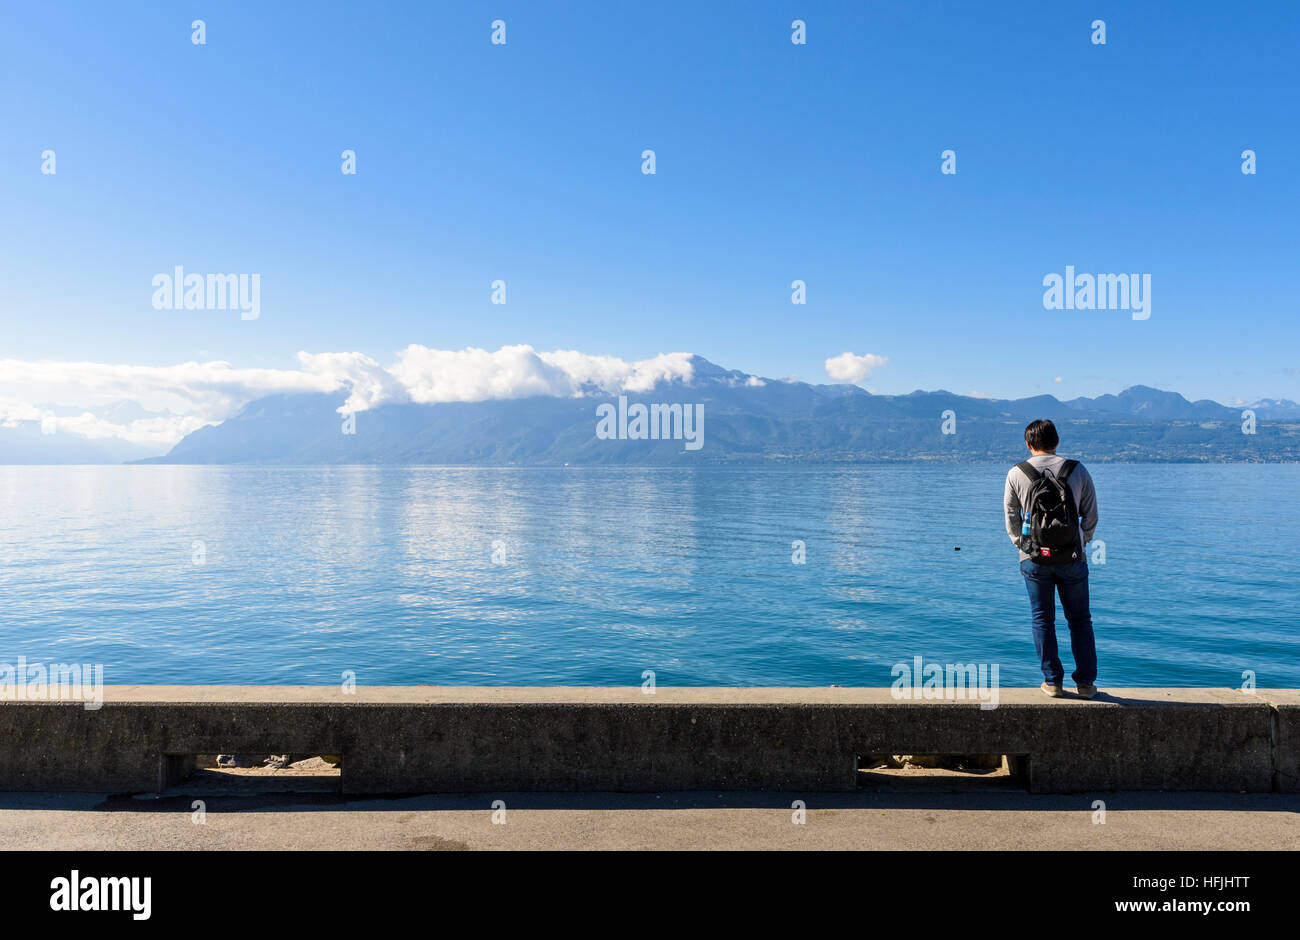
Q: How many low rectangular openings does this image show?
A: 2